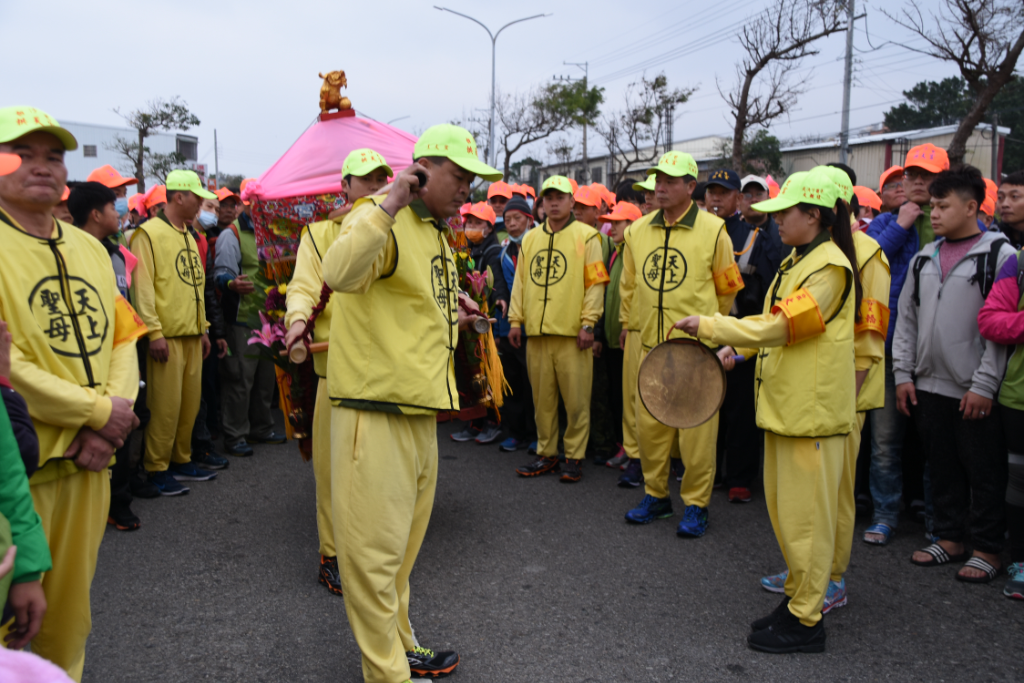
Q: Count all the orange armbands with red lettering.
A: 5